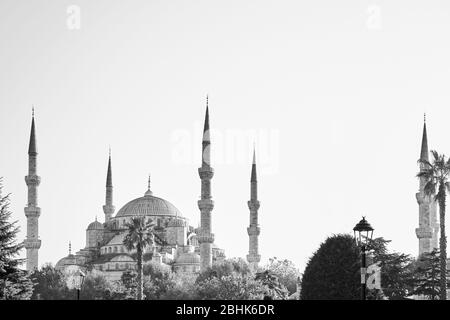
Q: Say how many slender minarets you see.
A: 5